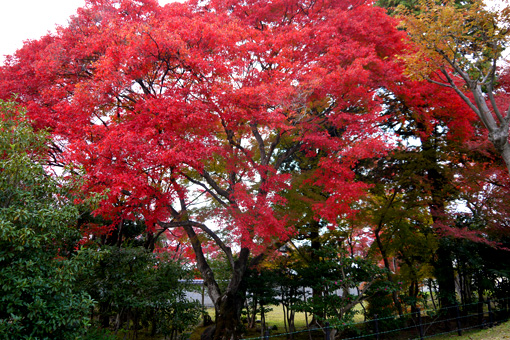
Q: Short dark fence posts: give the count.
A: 6